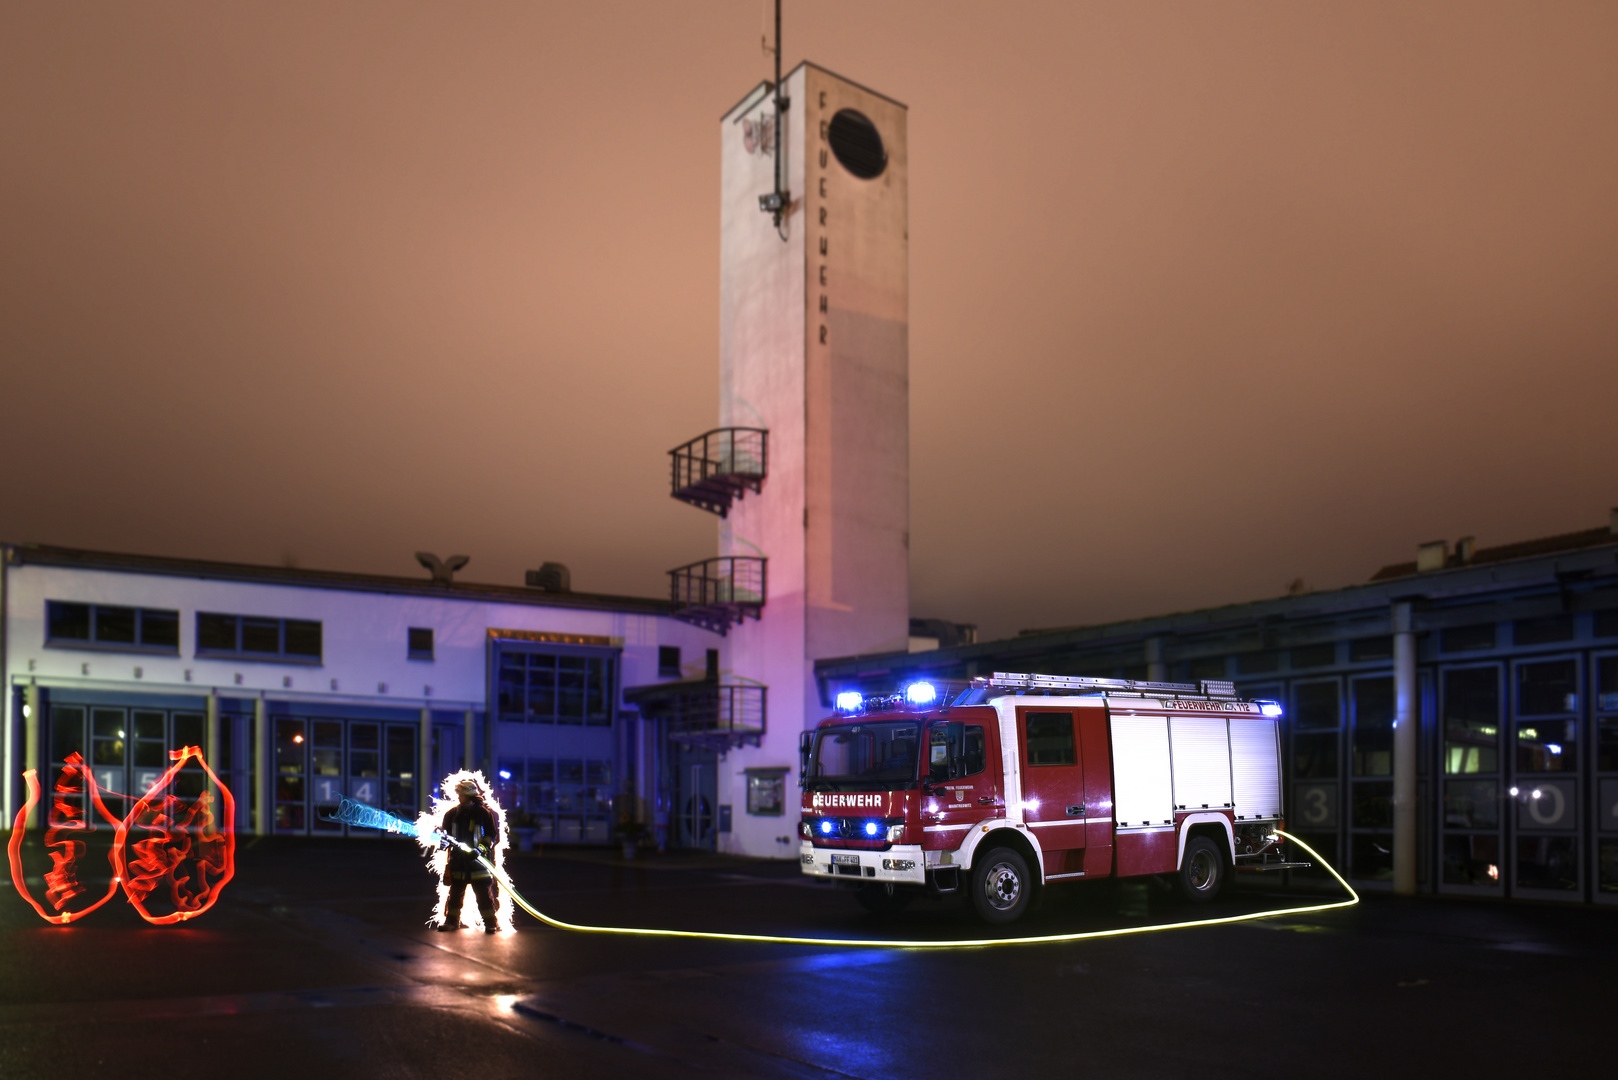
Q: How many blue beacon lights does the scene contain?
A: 5